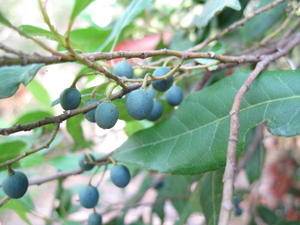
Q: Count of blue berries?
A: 14